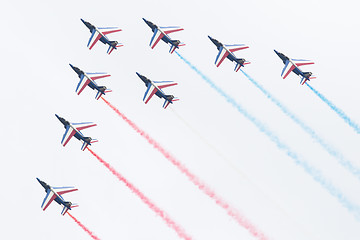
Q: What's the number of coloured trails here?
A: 6